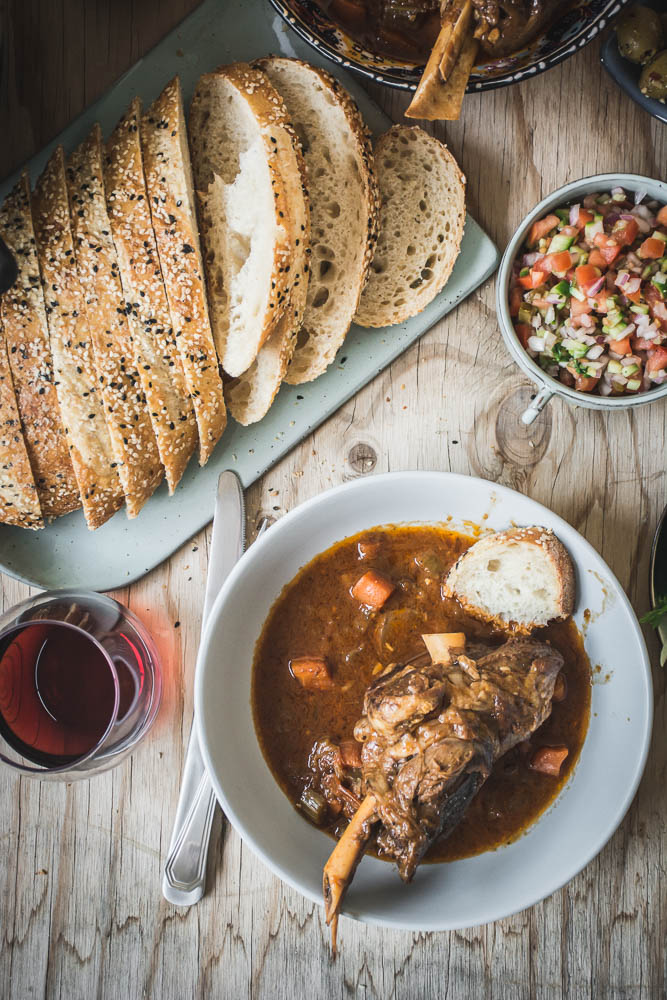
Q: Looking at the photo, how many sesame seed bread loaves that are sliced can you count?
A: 1